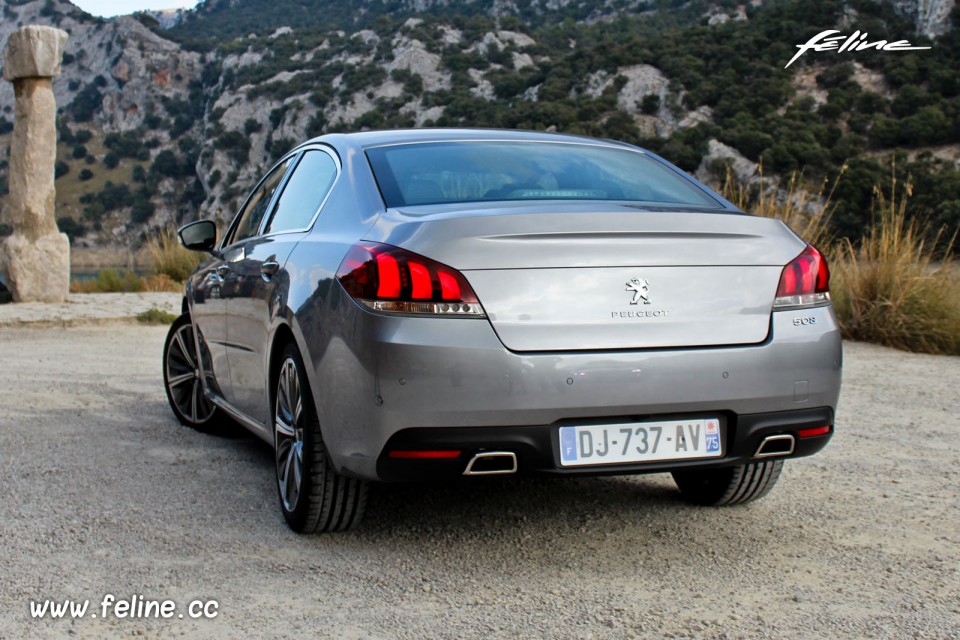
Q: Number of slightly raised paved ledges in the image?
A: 1